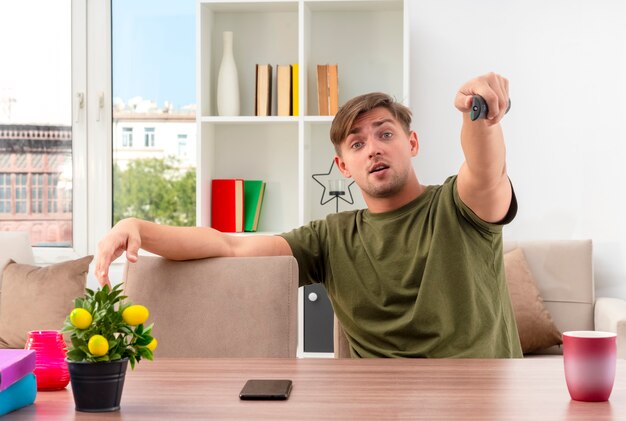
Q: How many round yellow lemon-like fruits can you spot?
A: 4